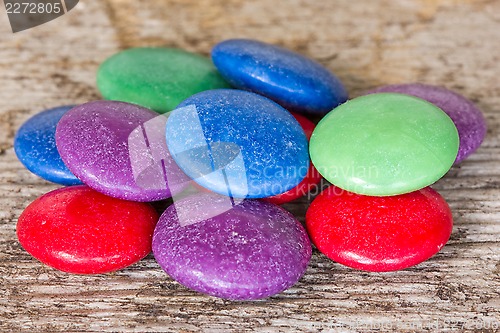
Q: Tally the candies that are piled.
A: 11